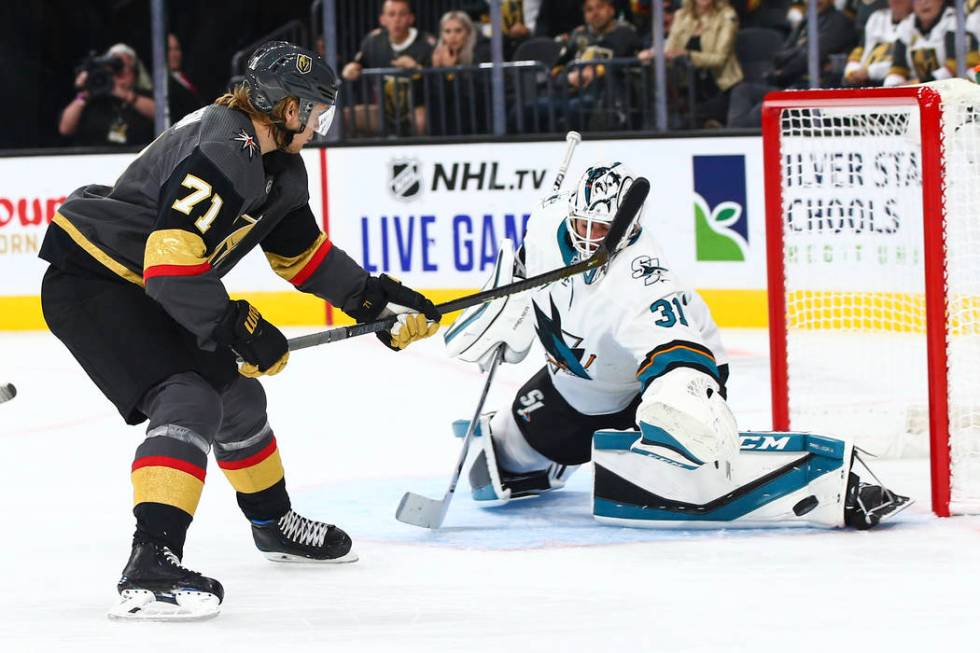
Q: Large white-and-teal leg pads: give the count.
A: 2